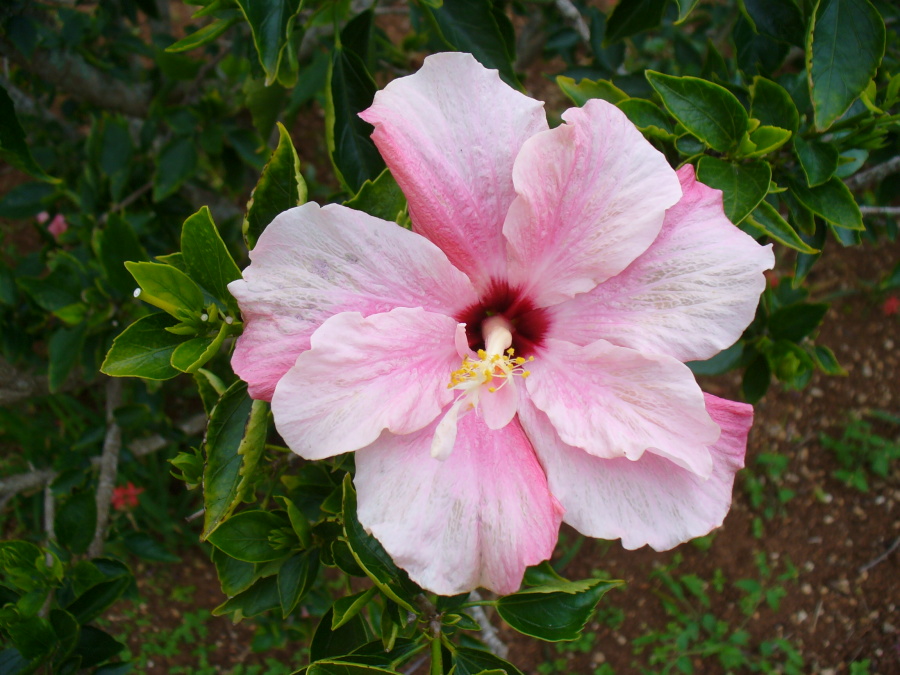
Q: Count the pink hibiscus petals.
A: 8